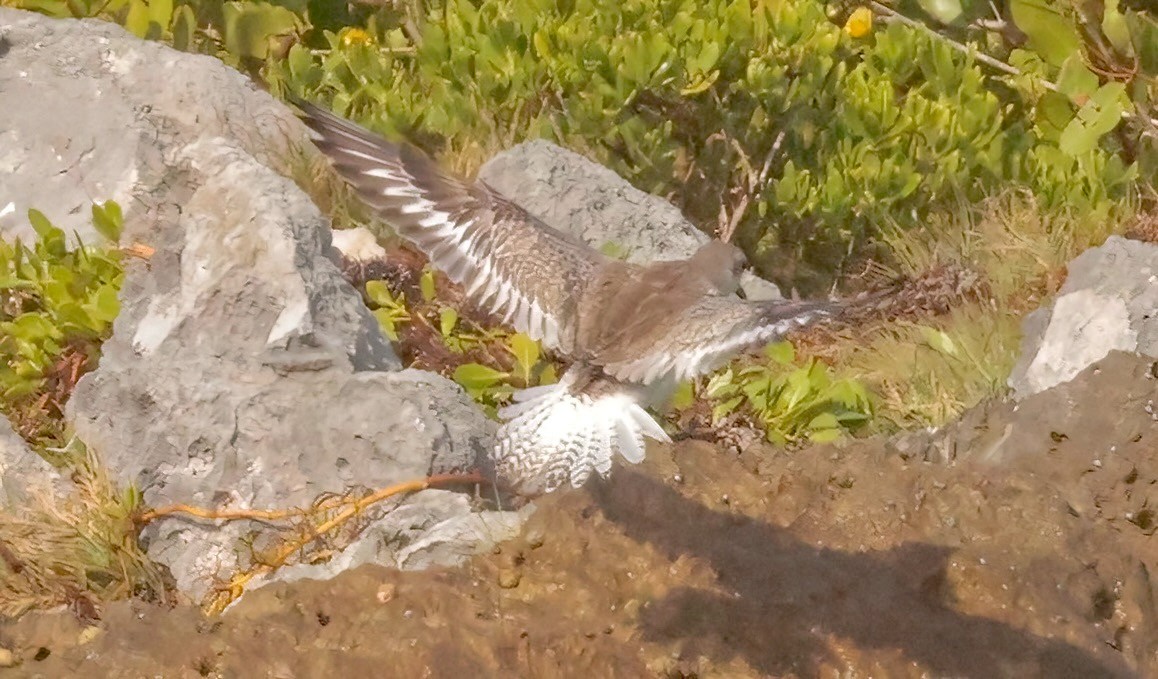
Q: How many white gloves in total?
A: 0